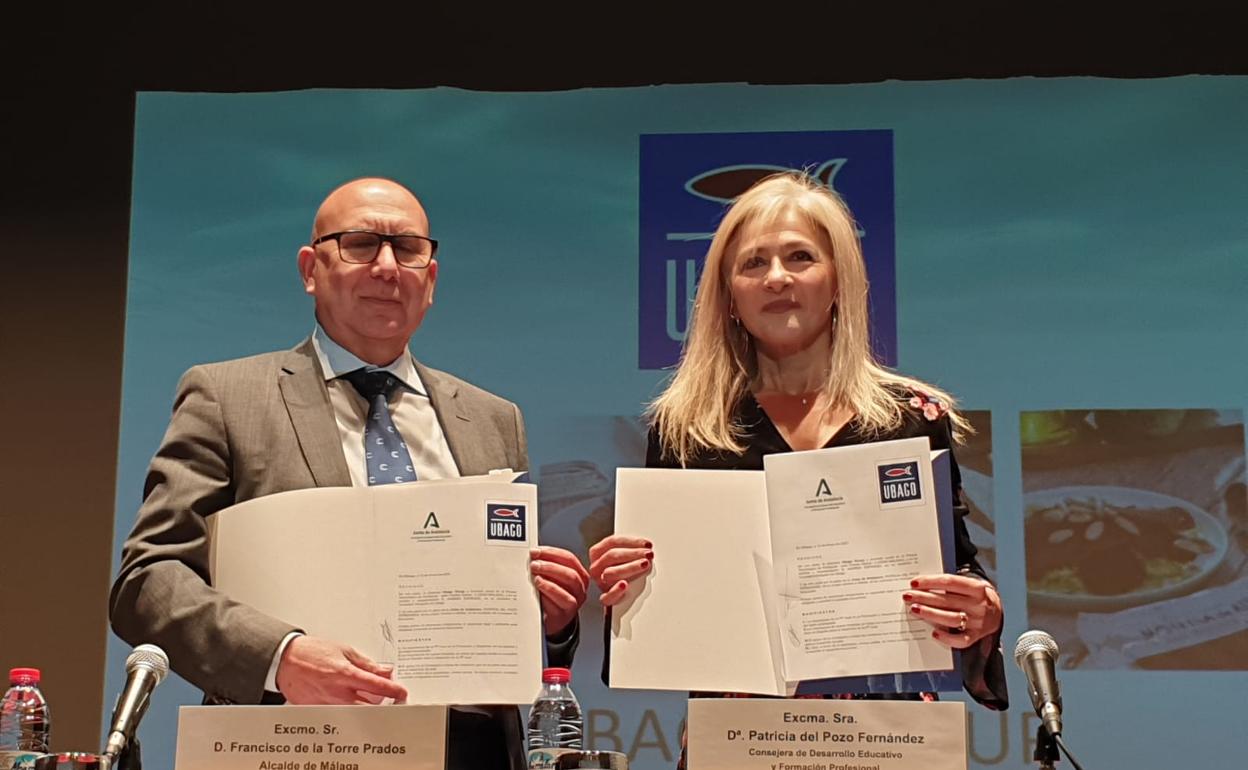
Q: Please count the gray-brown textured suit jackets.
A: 1